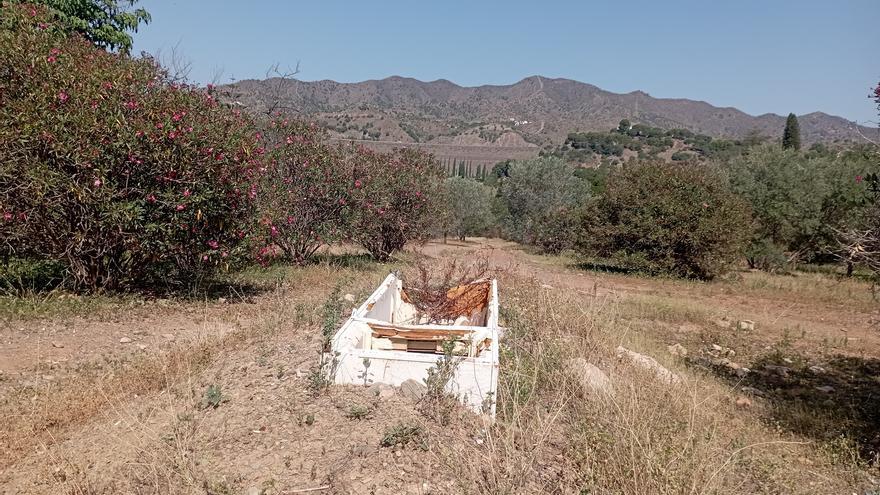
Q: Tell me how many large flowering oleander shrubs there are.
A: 3